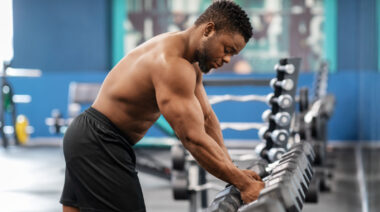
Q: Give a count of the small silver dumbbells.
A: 6